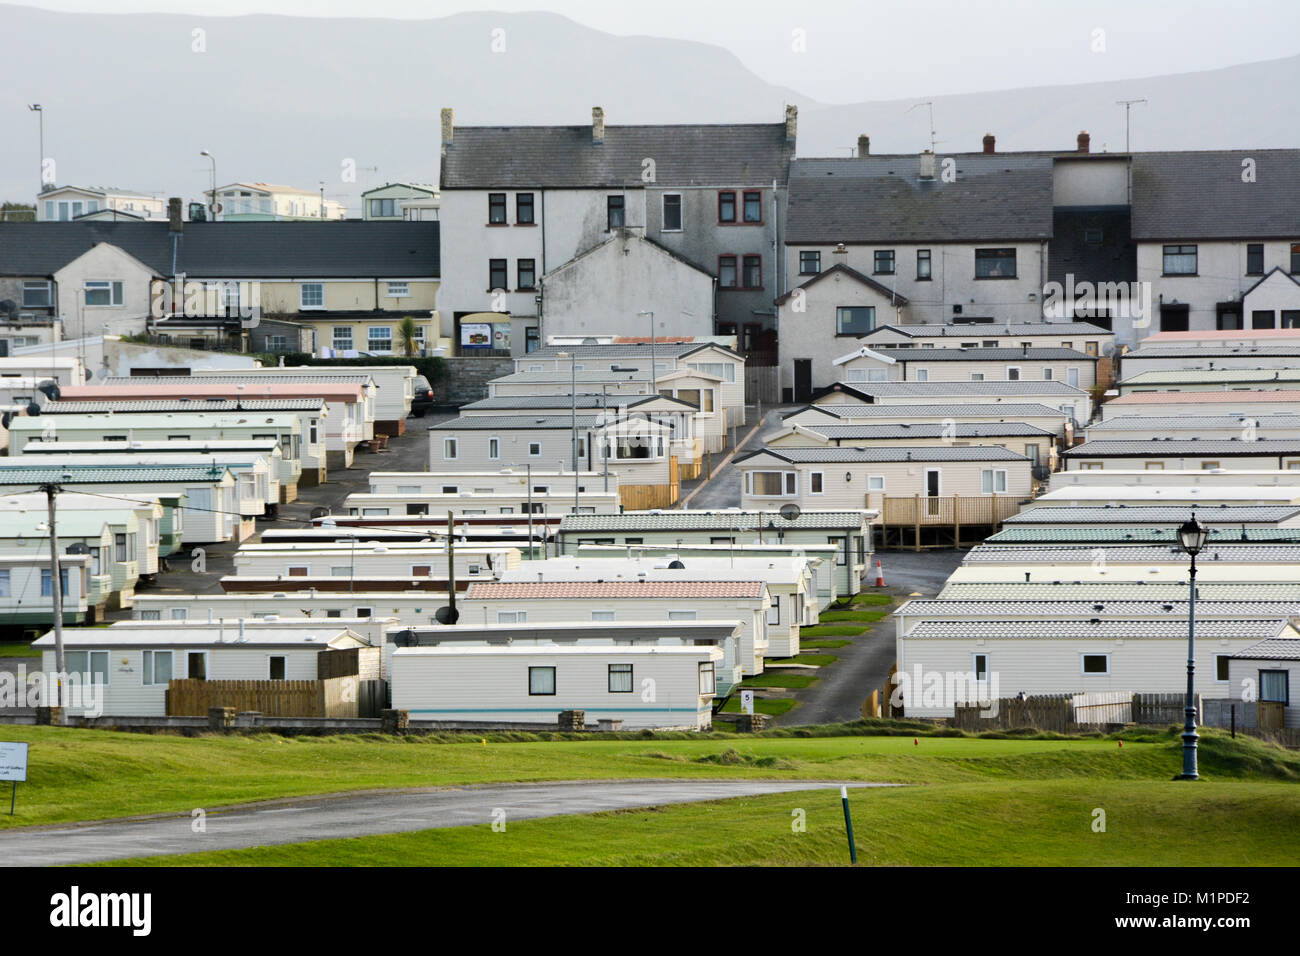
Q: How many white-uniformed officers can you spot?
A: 0